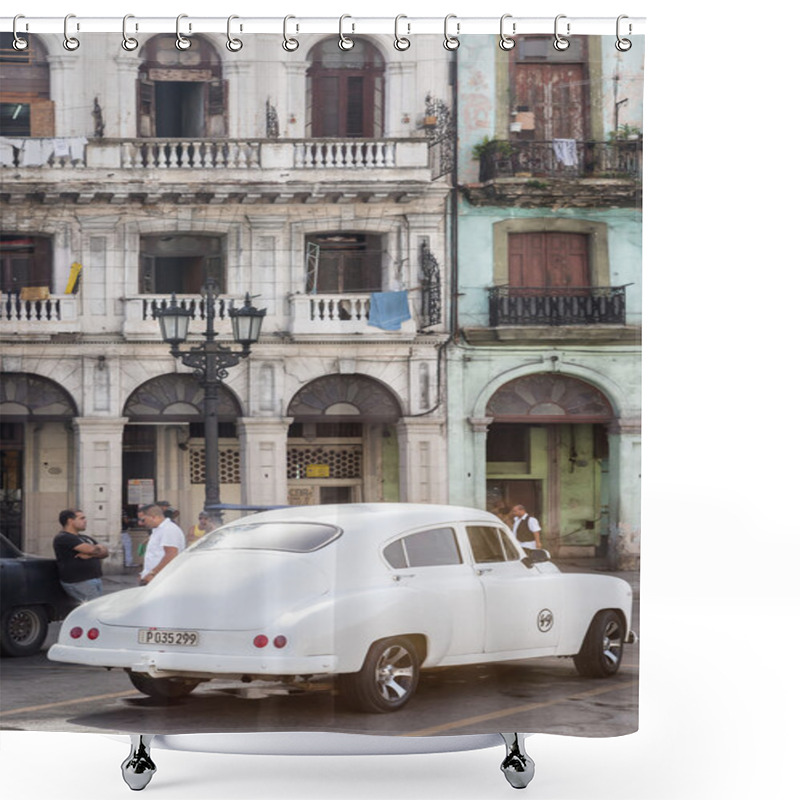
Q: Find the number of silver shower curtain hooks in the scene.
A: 12